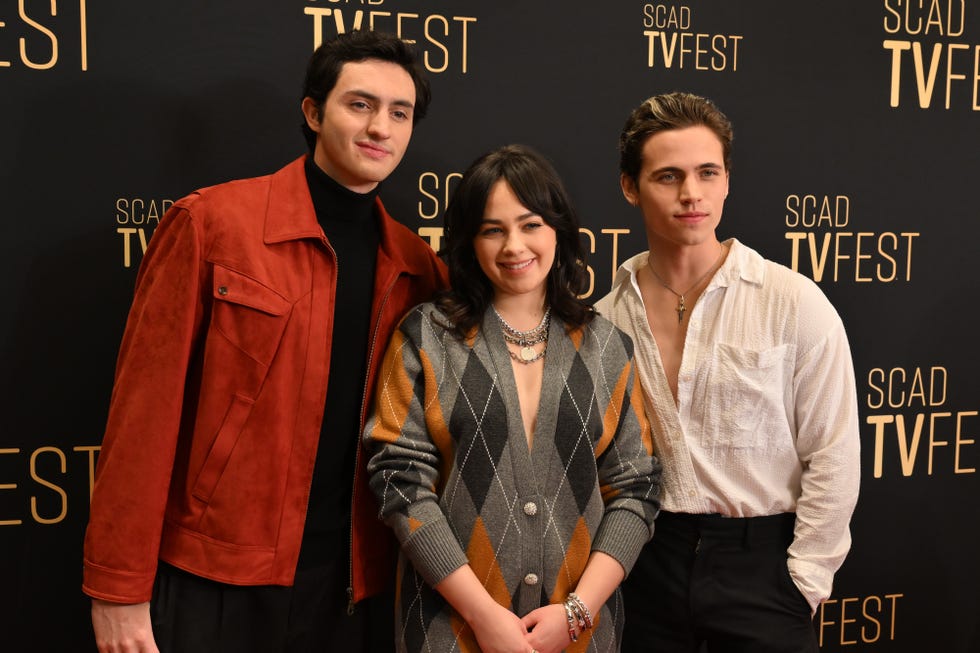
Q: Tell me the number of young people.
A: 3